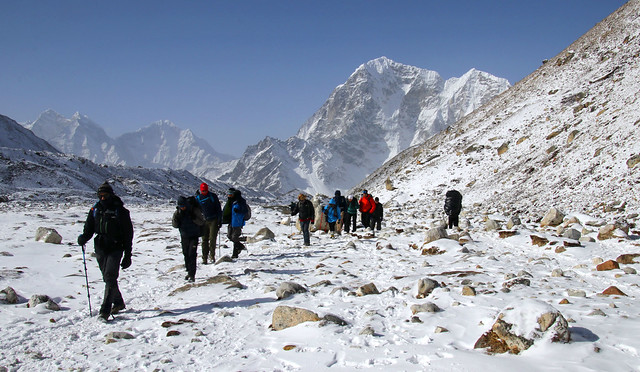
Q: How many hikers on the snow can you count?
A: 11